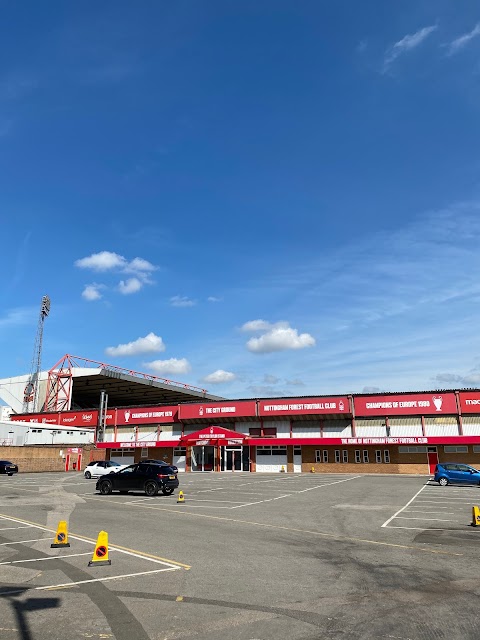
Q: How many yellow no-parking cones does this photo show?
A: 4